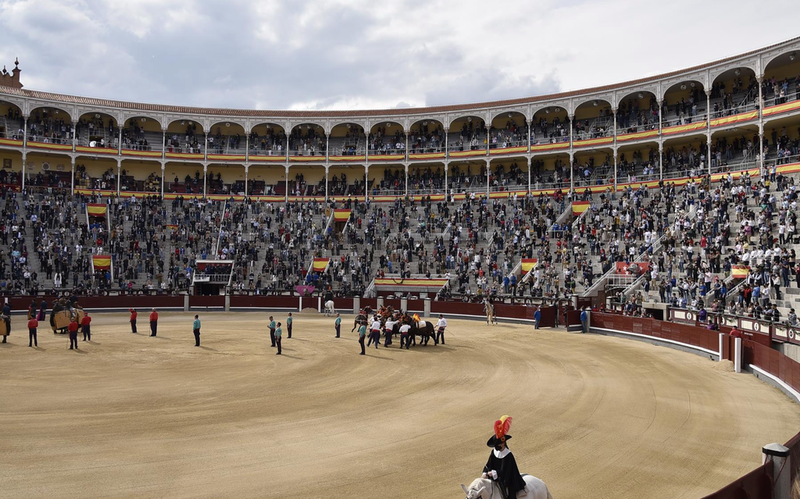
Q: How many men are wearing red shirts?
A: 5